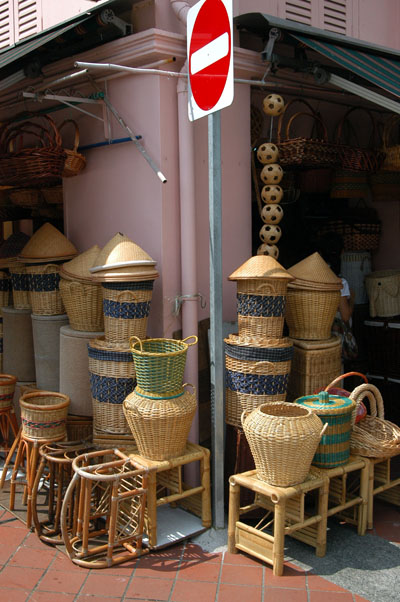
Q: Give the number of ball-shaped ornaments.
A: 7